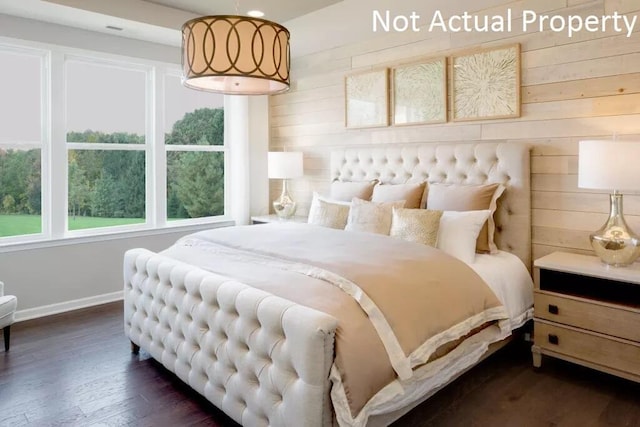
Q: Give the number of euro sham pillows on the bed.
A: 3